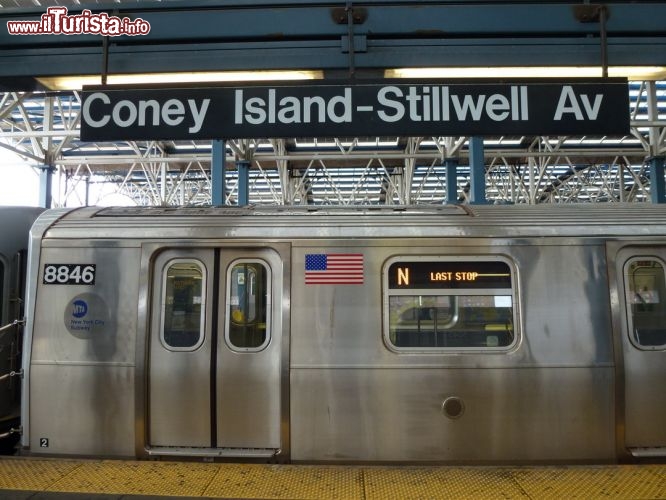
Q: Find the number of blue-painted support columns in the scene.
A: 6